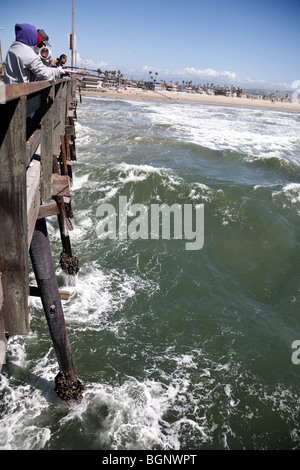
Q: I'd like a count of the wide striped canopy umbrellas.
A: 0